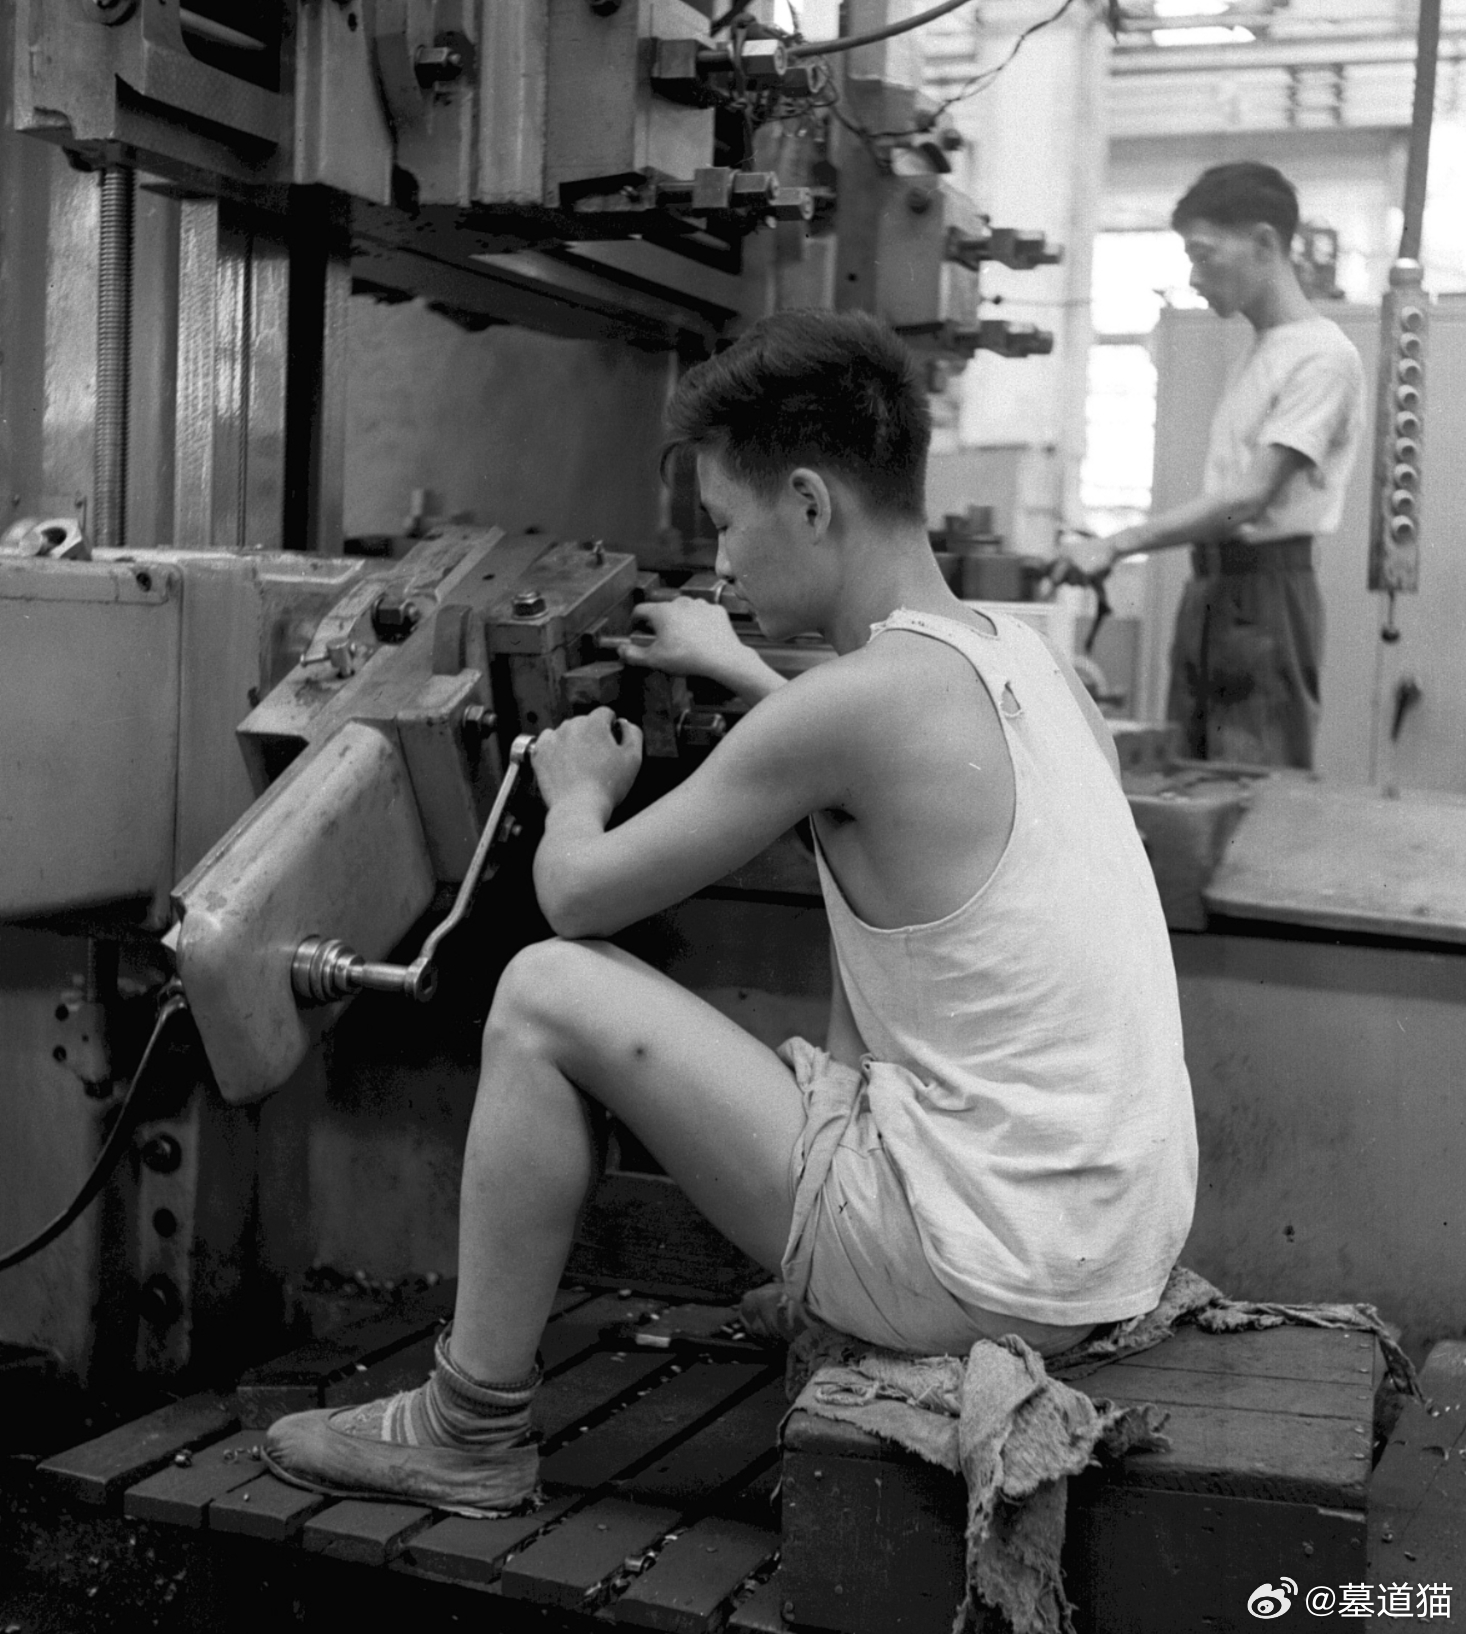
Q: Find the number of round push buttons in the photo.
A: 9